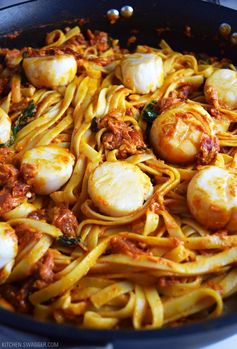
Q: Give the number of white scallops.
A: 9